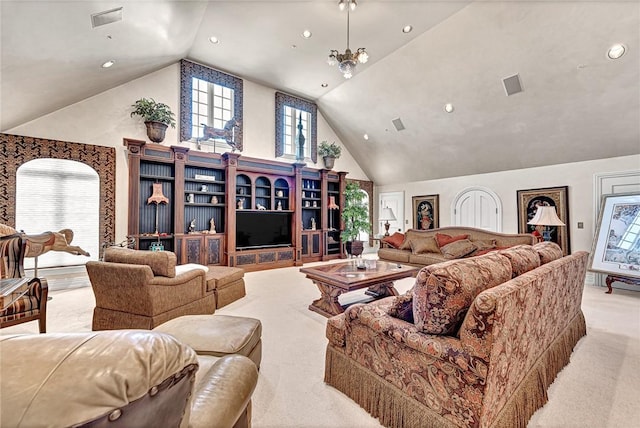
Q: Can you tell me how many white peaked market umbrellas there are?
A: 0